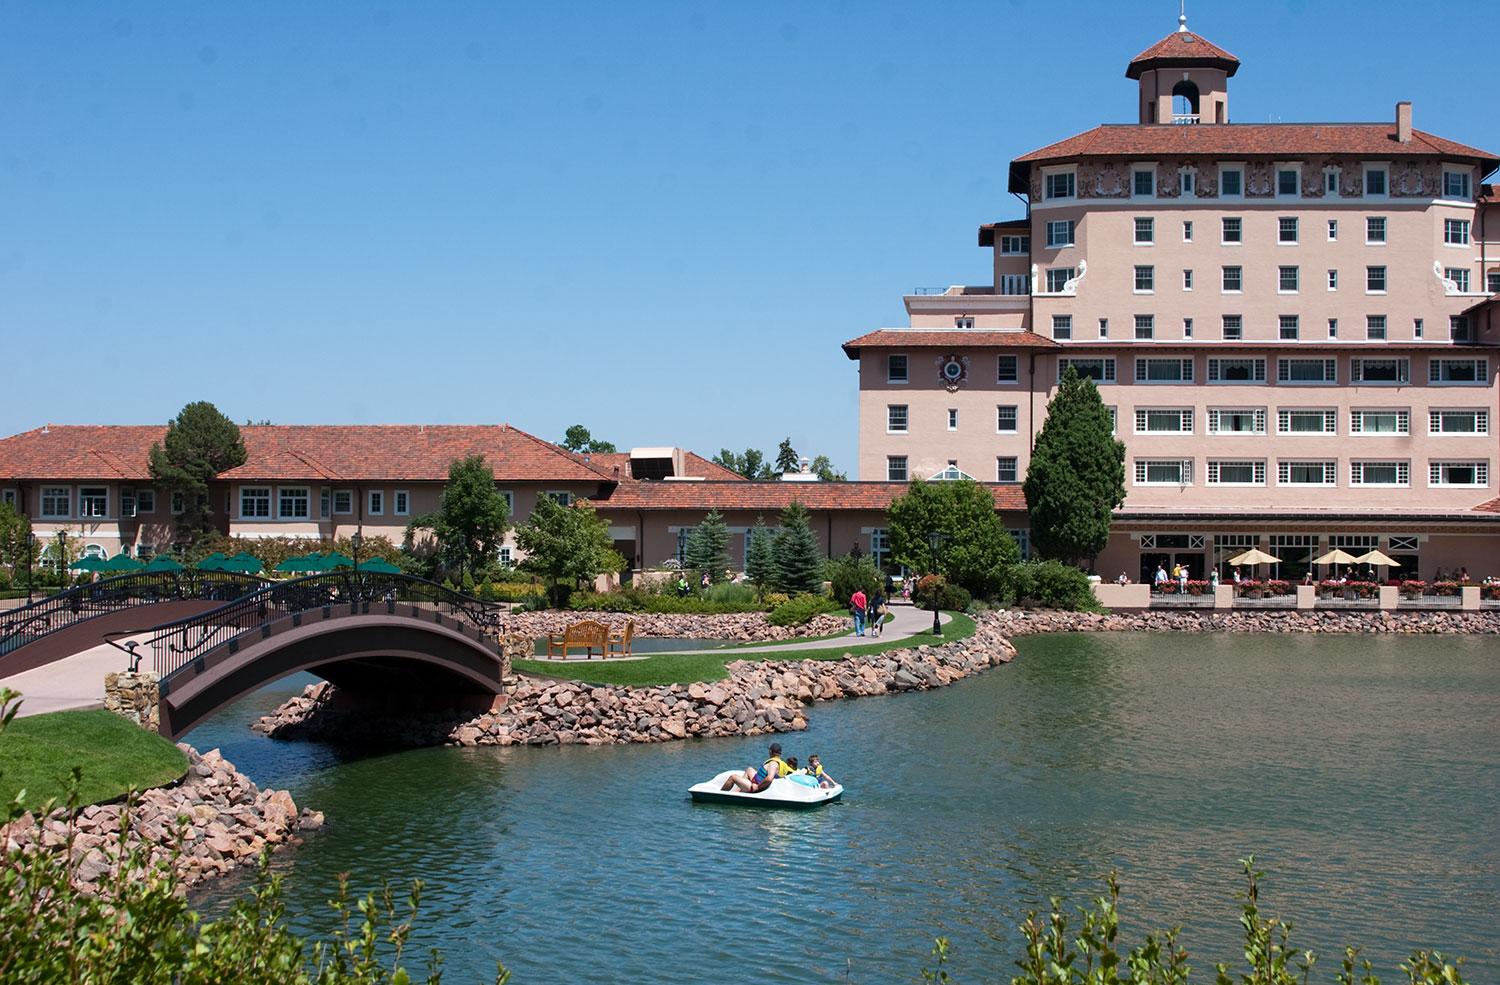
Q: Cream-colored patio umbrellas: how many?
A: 3